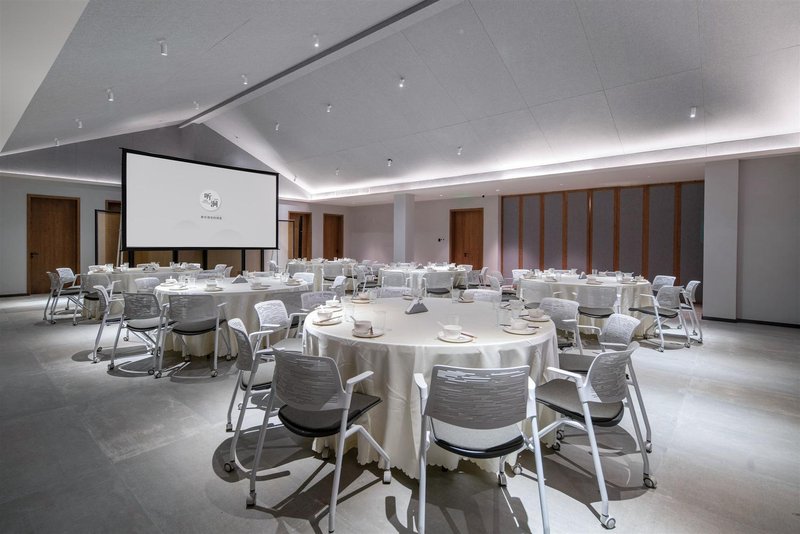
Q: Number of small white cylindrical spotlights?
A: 15